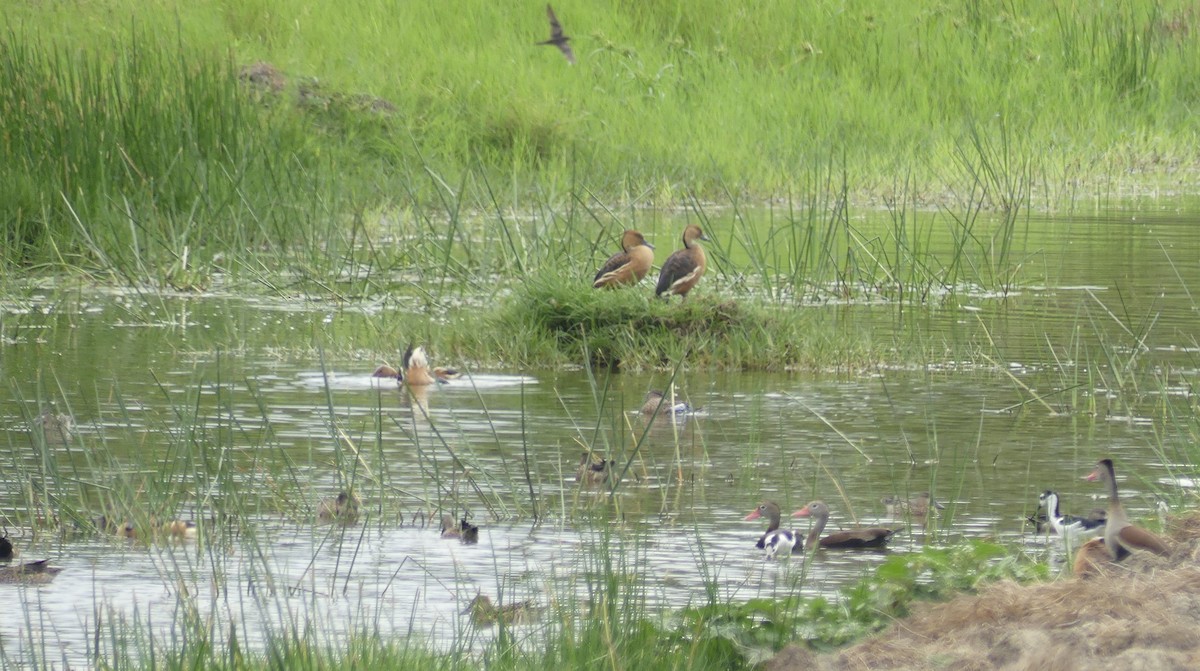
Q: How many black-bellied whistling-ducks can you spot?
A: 3